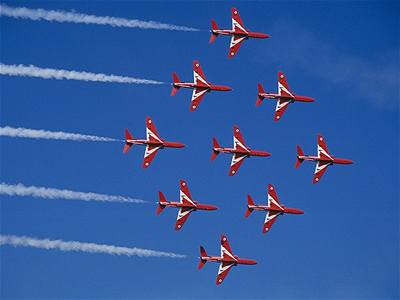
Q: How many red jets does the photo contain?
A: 9